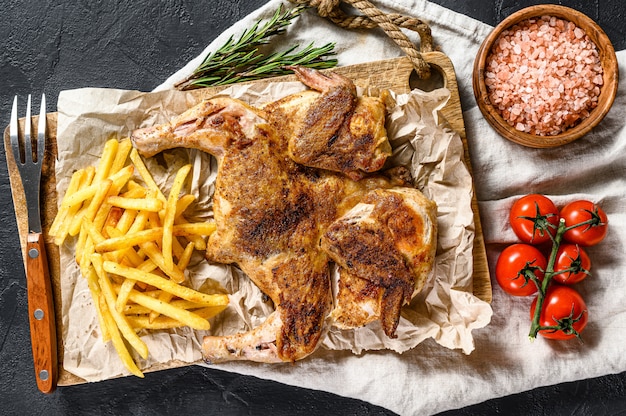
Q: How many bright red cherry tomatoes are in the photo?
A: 5